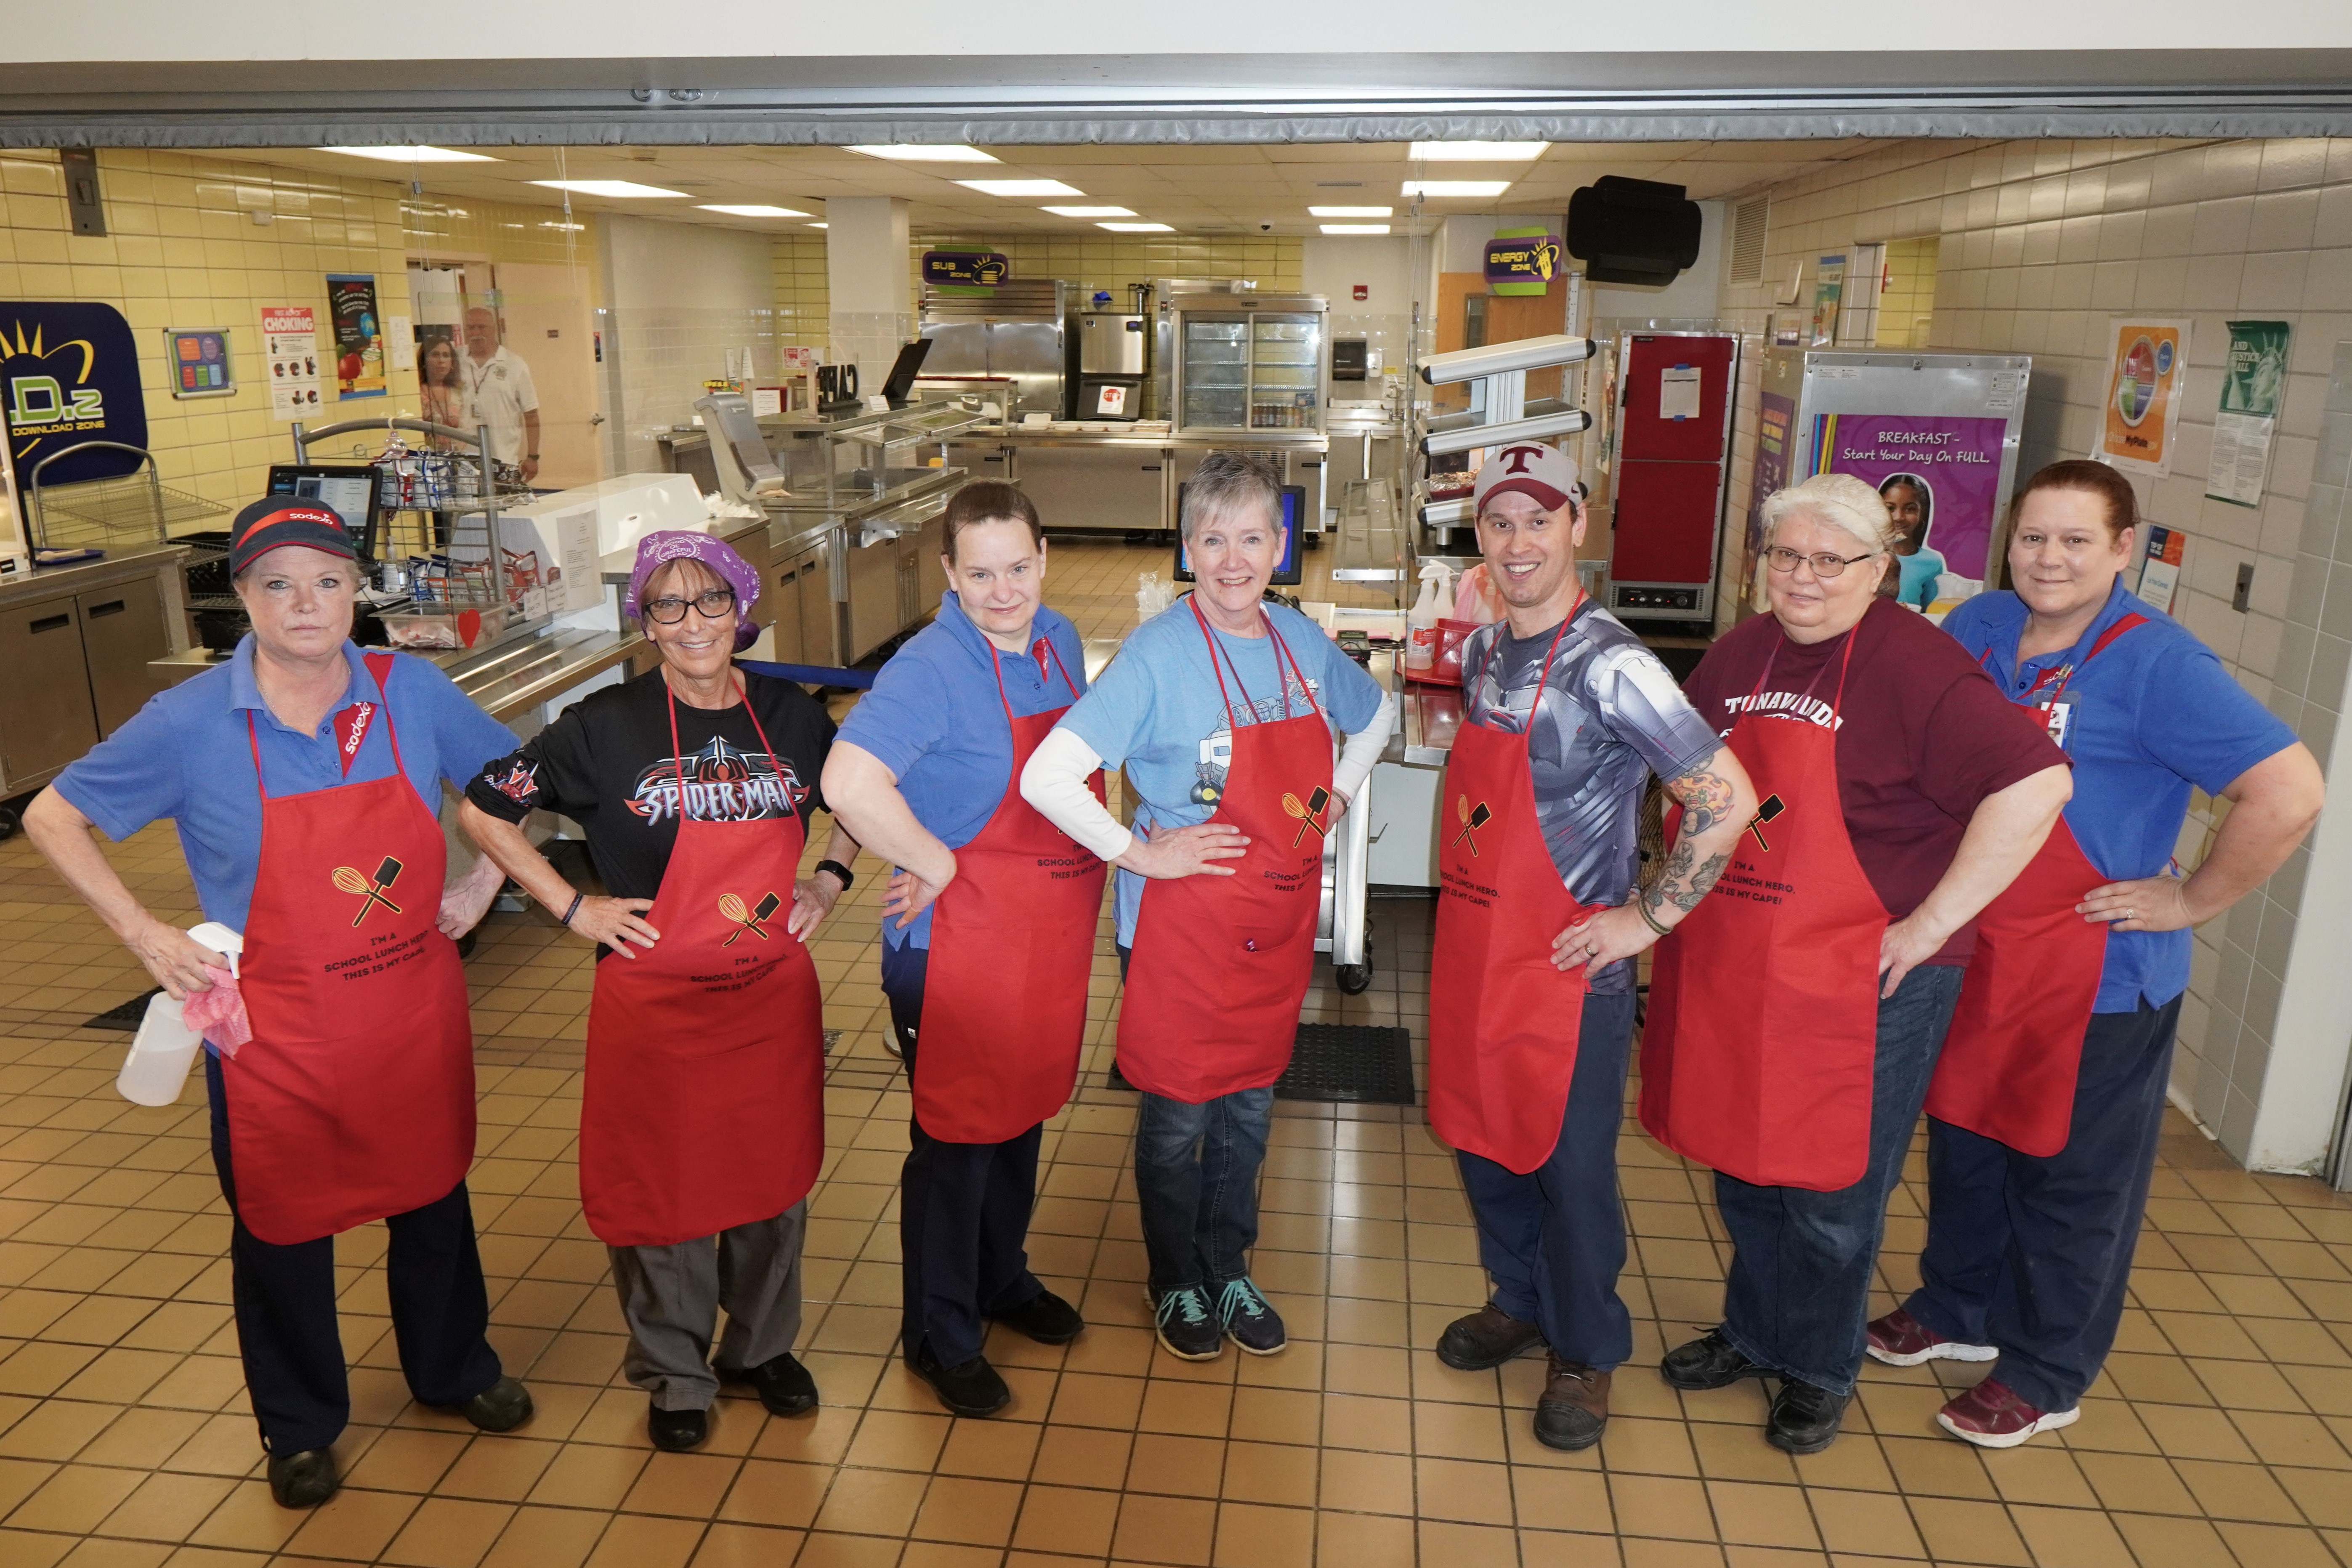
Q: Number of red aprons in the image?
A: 7